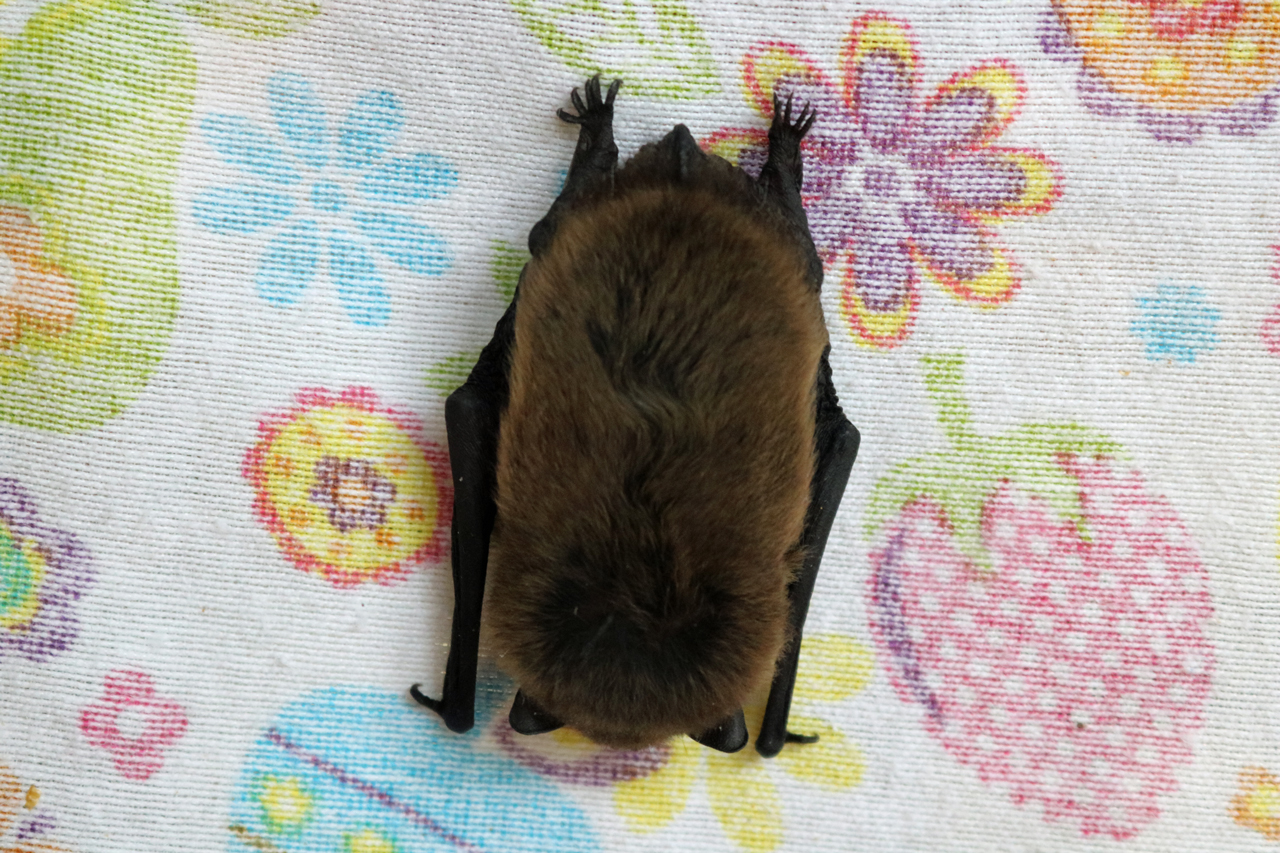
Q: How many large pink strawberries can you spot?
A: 1